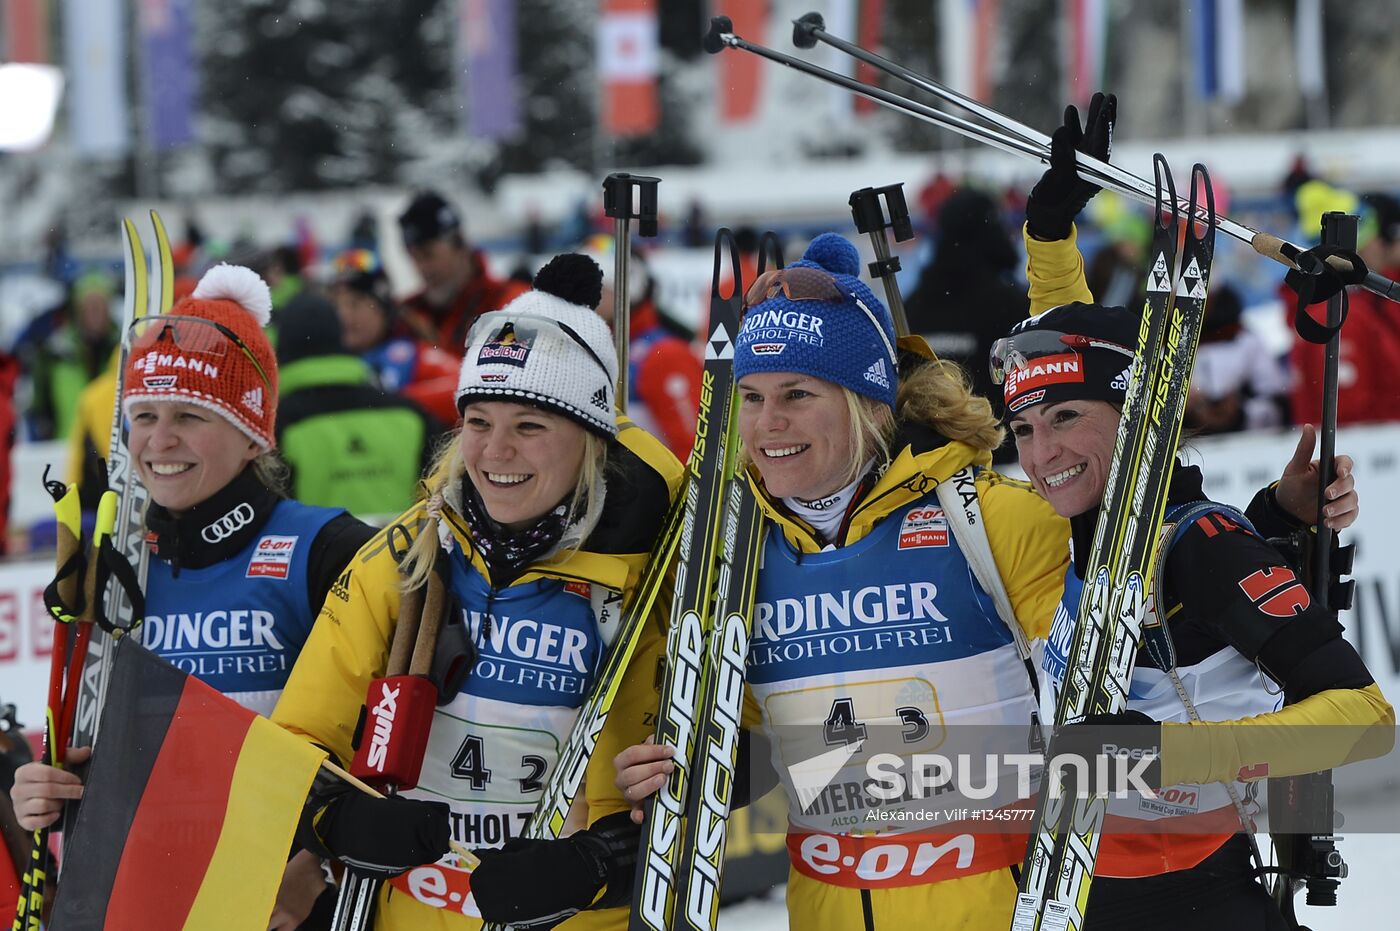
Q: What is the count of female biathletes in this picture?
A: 4